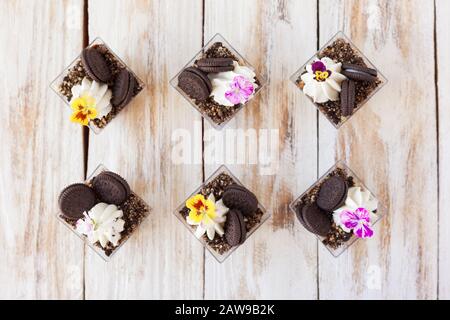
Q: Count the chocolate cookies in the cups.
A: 12